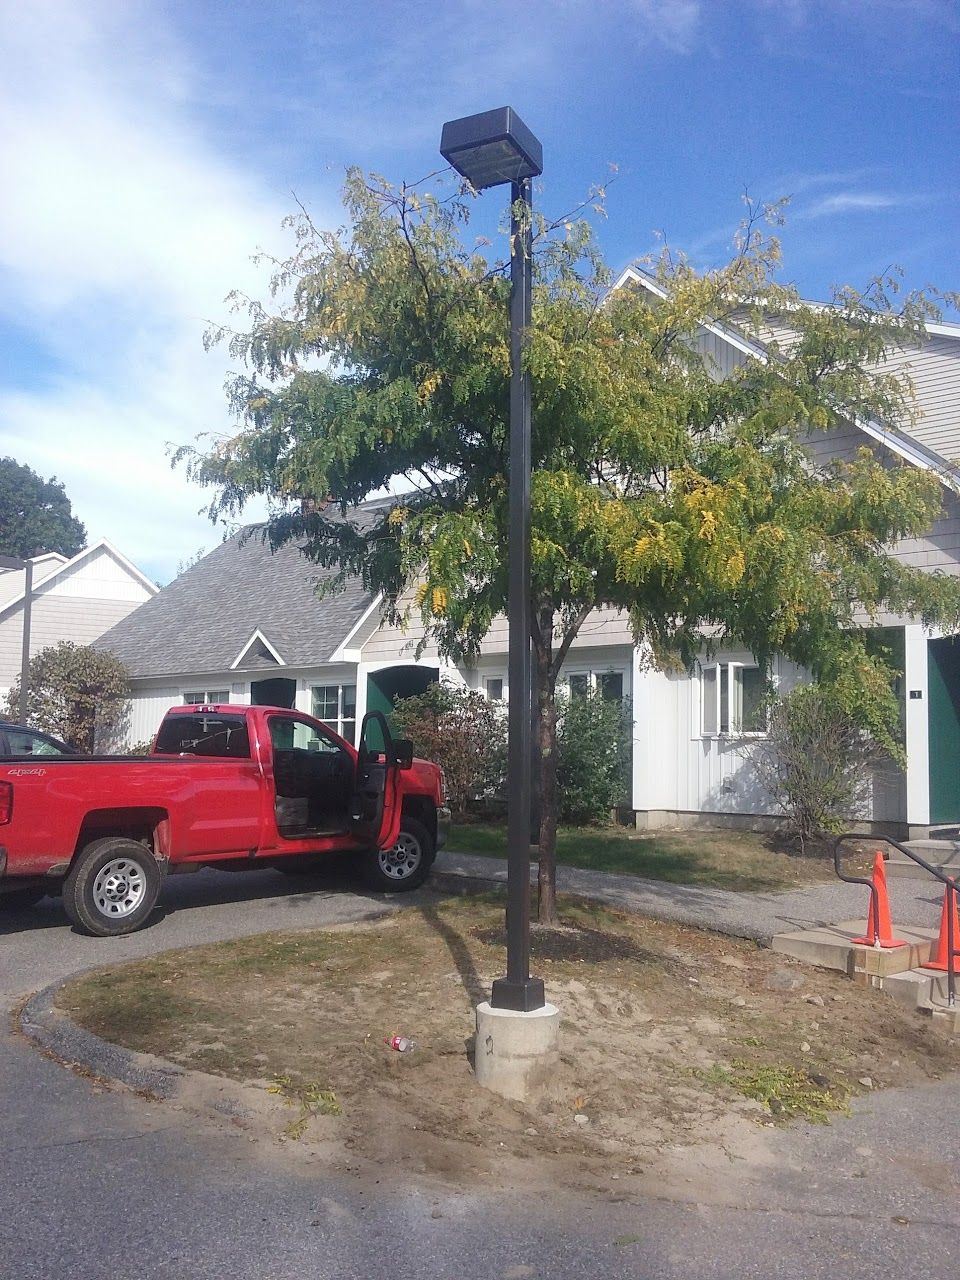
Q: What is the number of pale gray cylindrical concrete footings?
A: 1